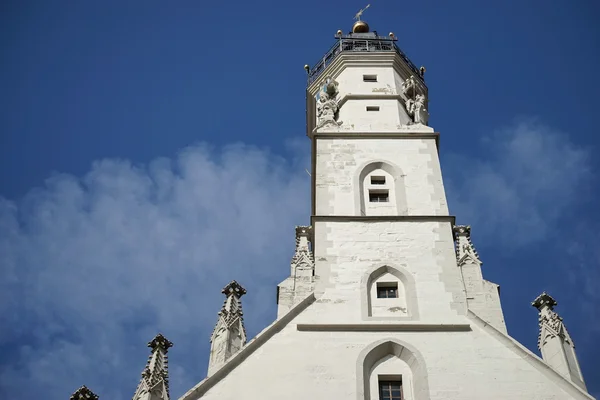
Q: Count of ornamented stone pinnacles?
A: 6